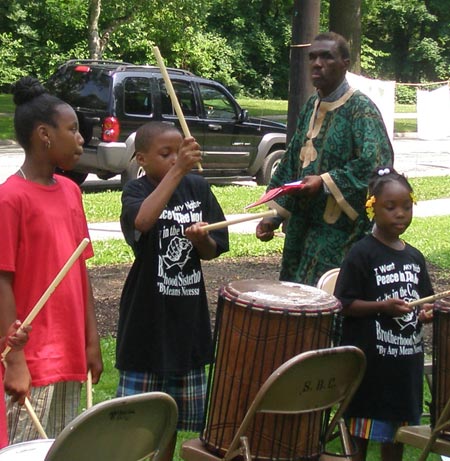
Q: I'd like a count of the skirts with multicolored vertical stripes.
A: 1